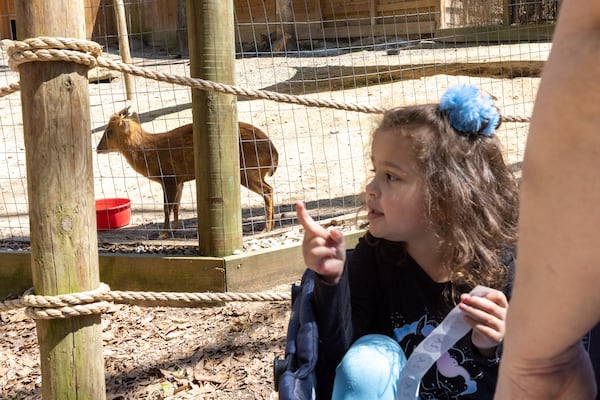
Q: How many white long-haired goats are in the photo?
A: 0